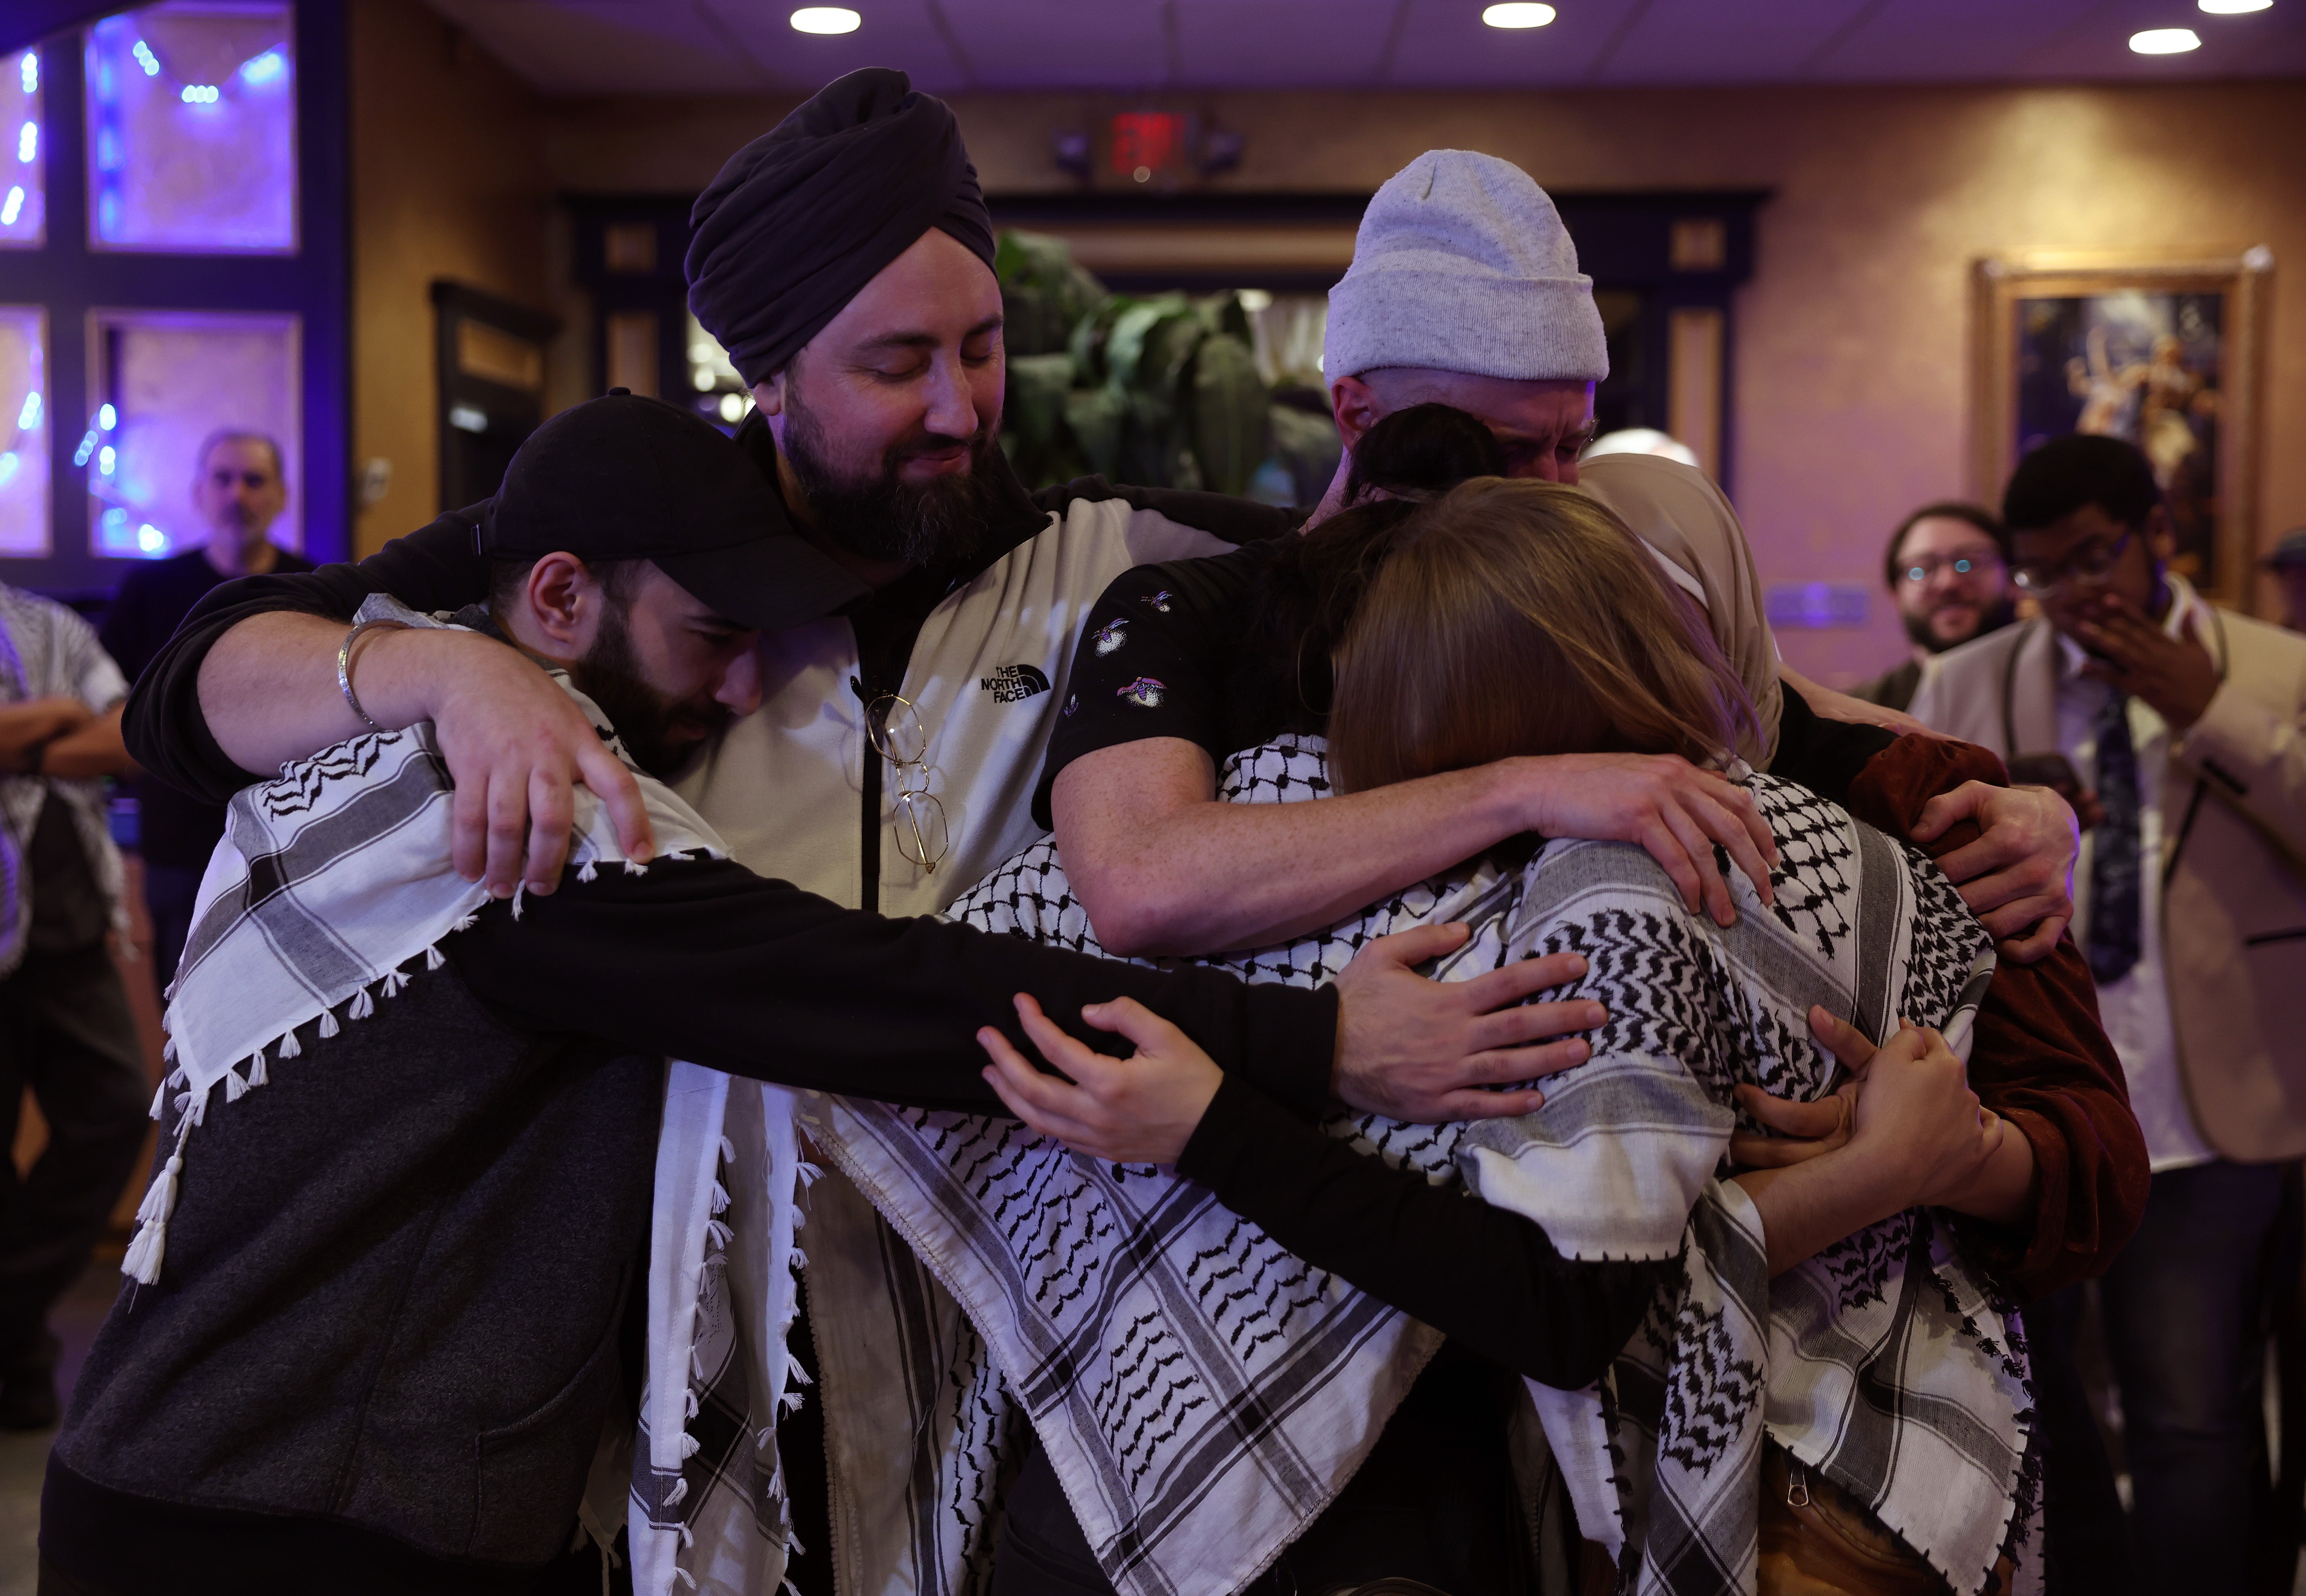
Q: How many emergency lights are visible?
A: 2